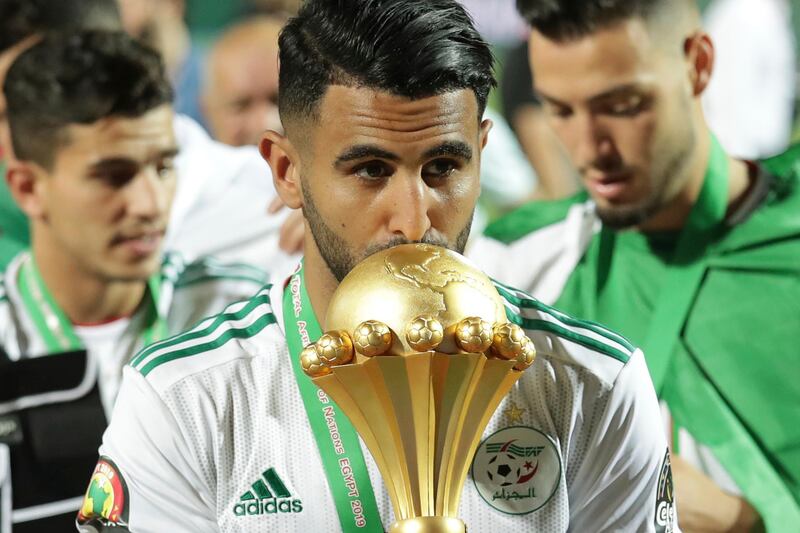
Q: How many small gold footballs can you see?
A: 7